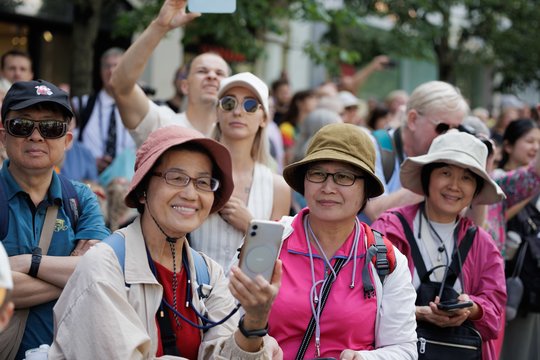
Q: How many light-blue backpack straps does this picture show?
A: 2